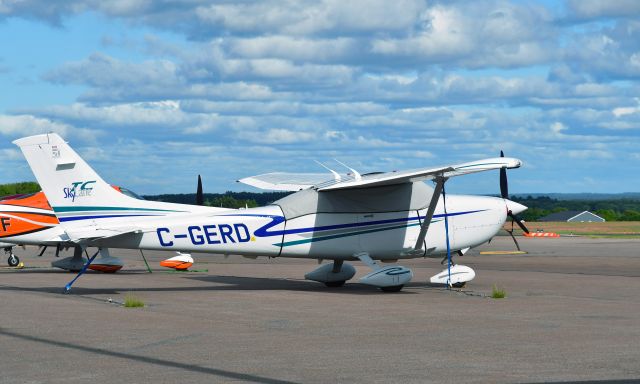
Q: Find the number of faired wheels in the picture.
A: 6